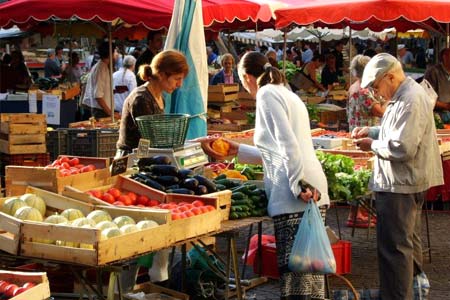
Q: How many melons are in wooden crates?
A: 12